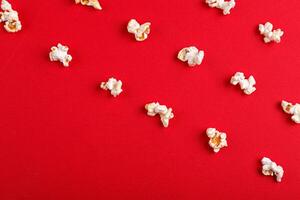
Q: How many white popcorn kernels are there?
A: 13